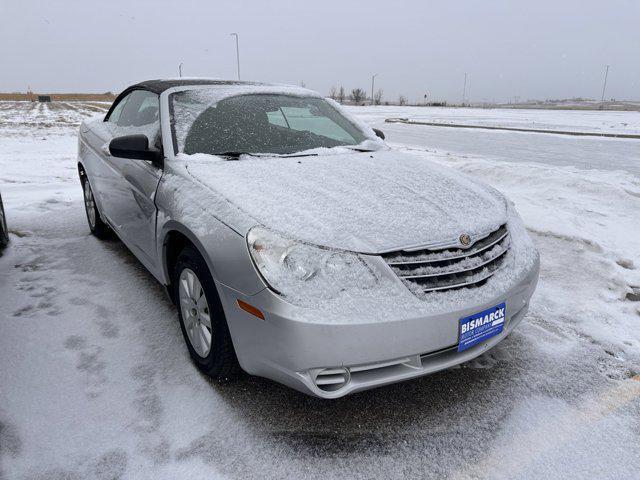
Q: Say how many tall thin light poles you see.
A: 5